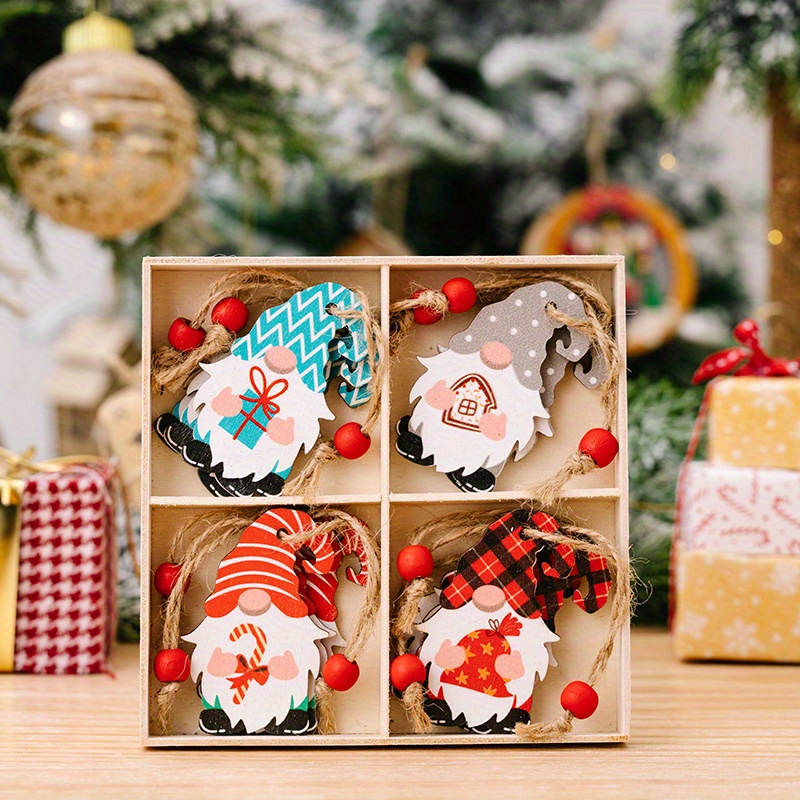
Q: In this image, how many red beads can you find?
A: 12